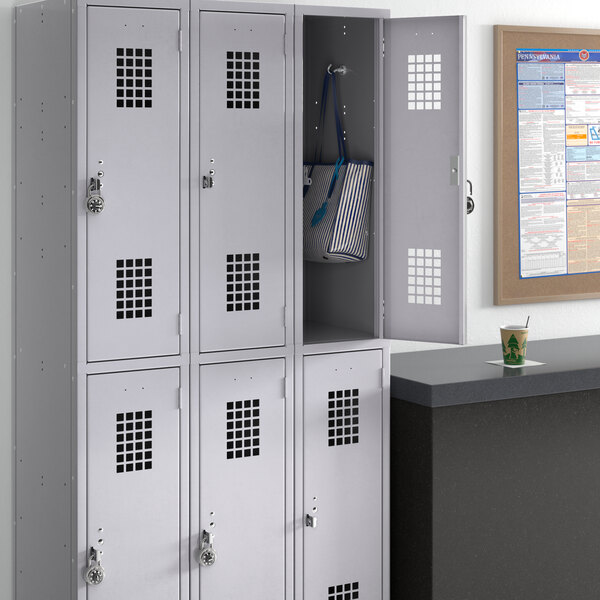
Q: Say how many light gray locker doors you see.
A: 6